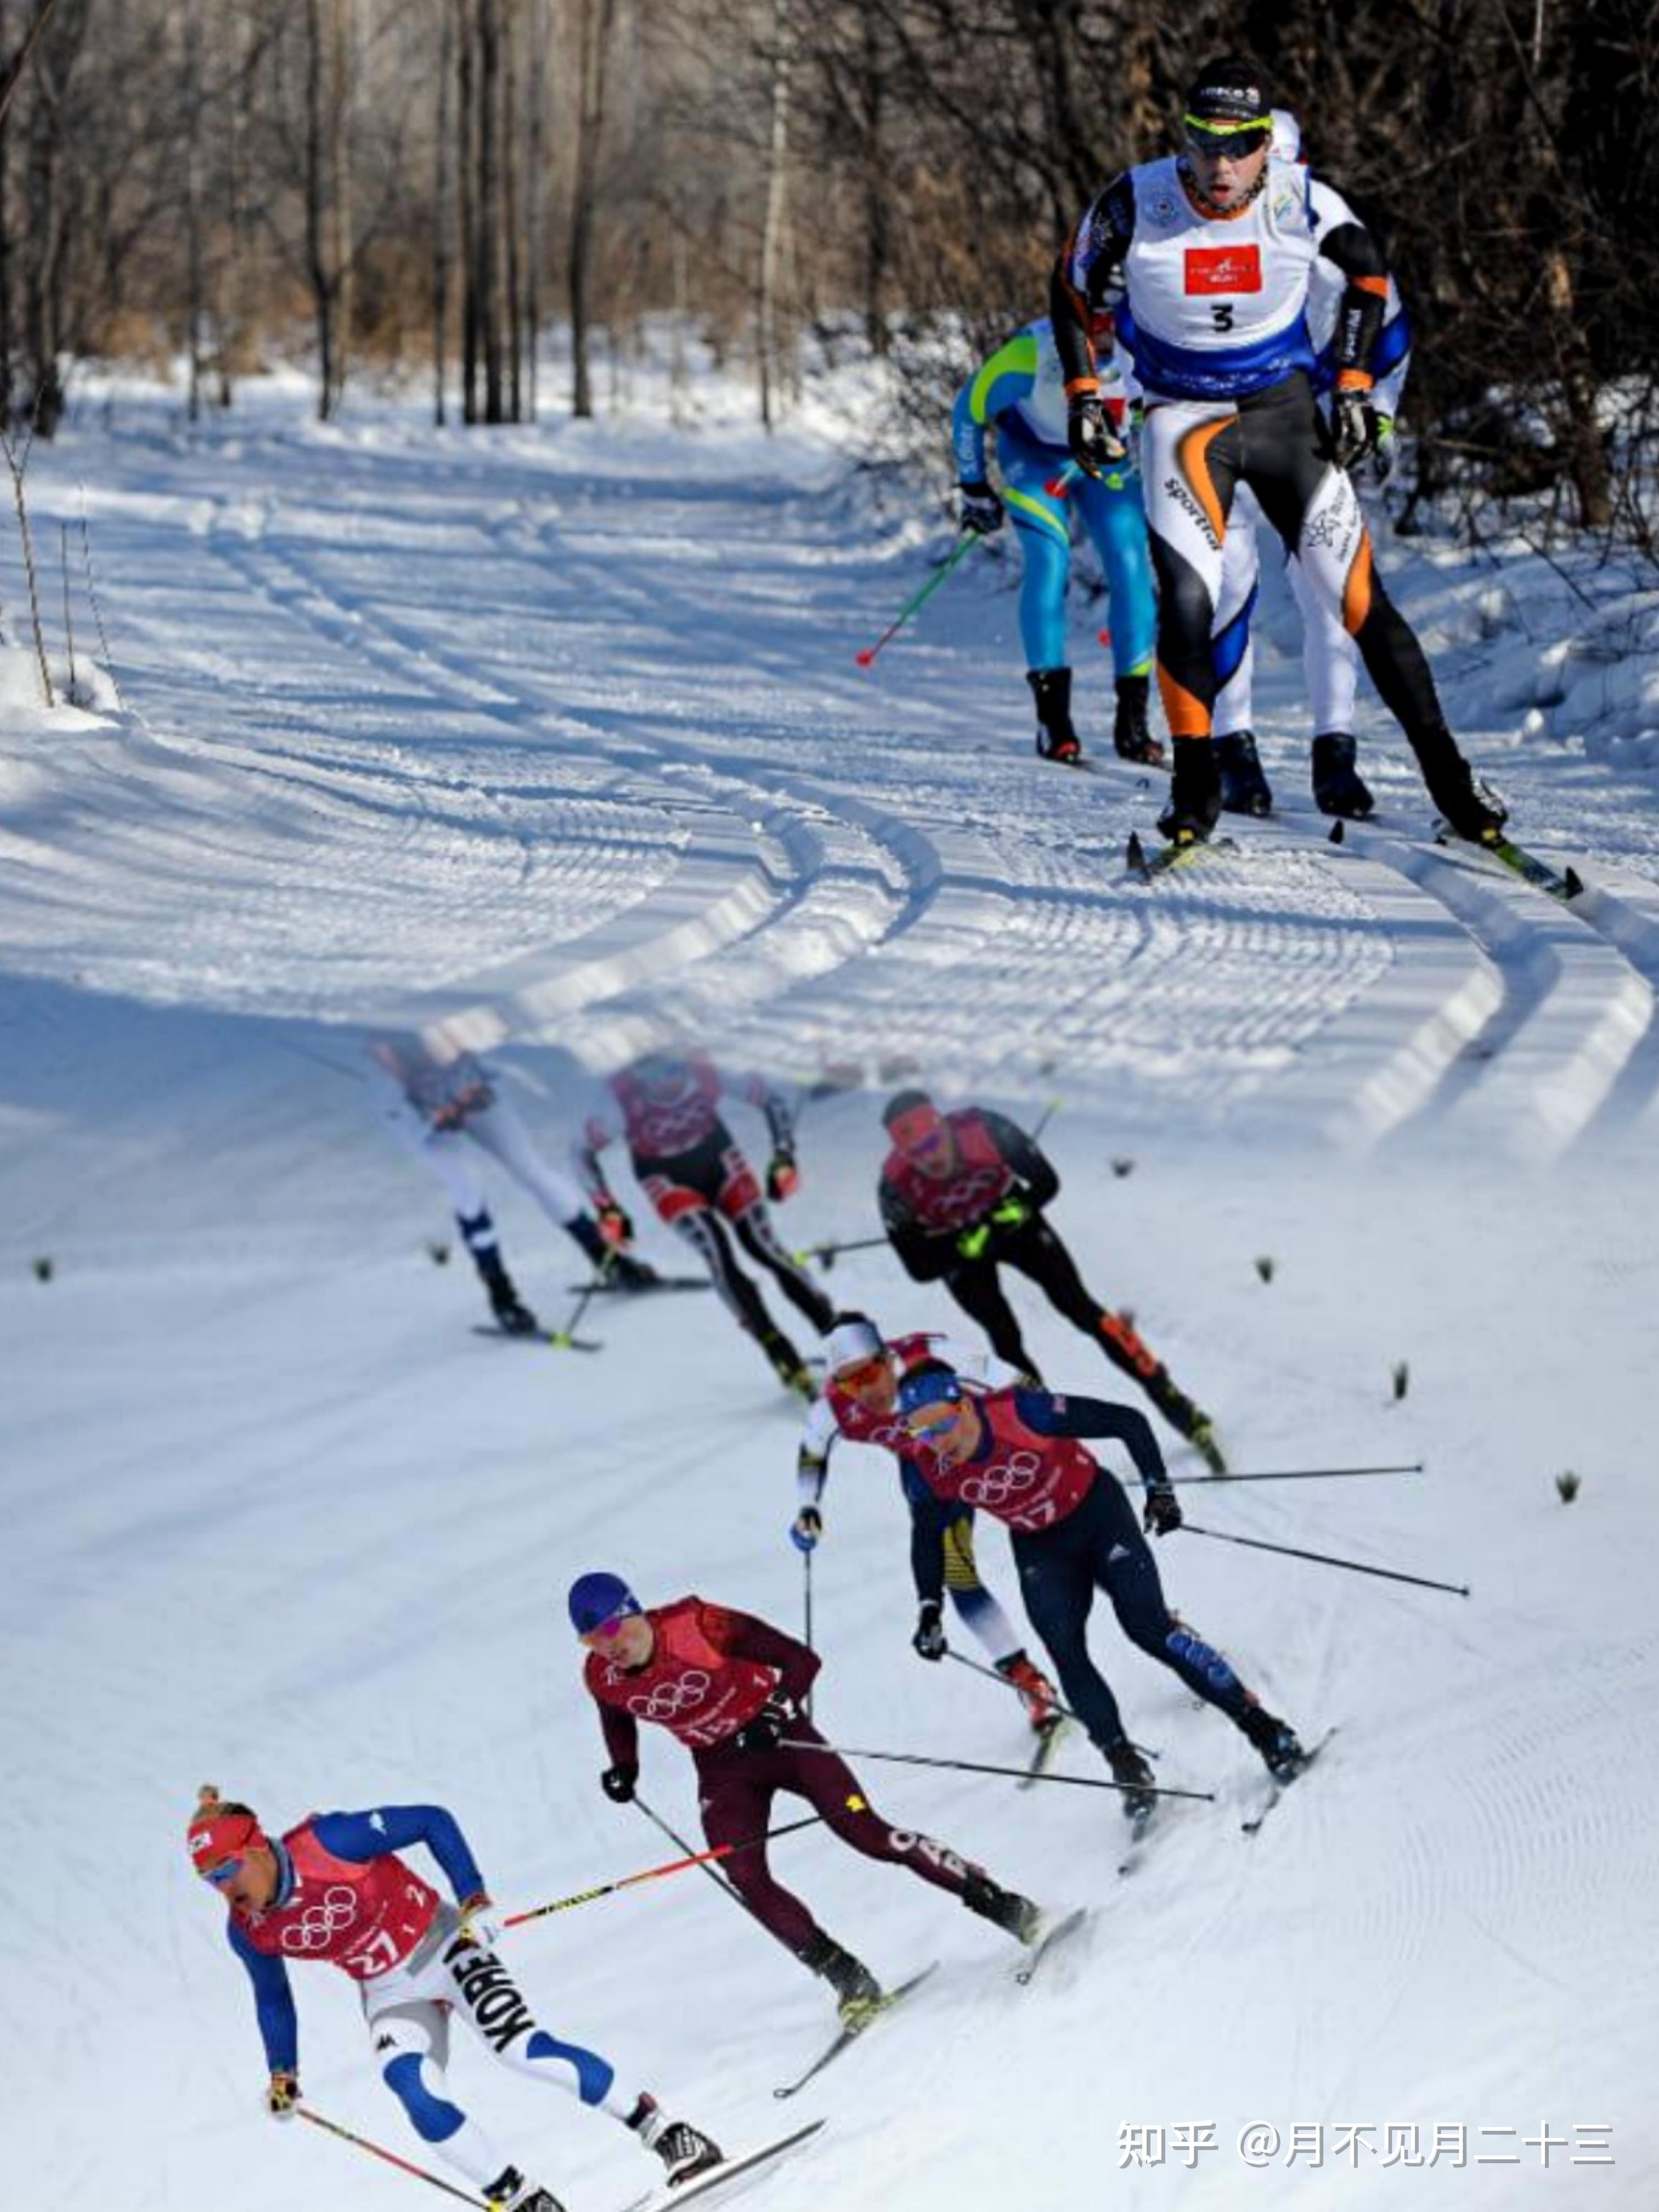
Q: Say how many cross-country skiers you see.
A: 10